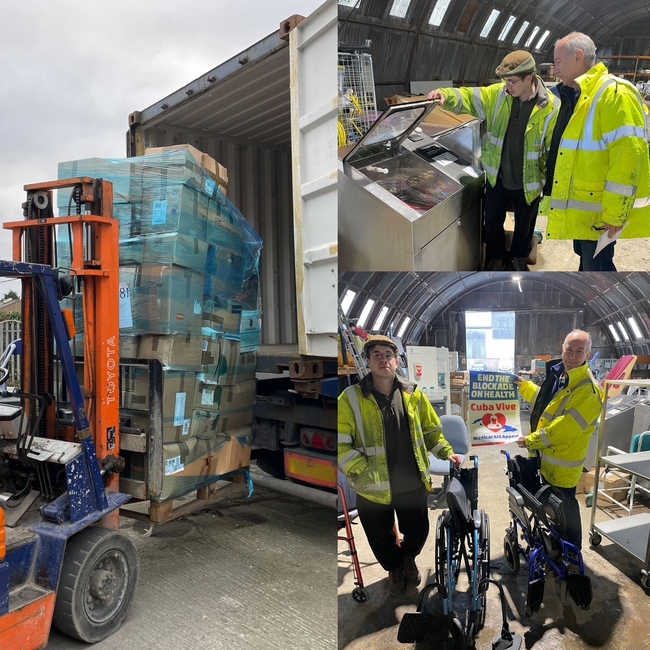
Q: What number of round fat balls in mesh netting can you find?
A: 0